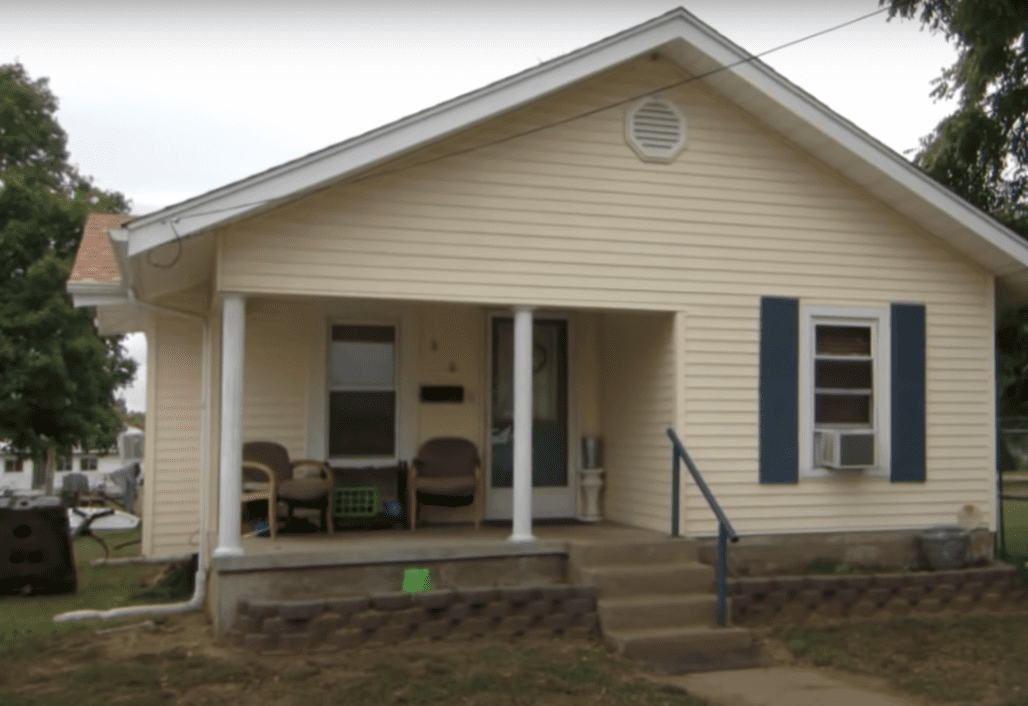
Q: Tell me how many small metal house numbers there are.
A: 2